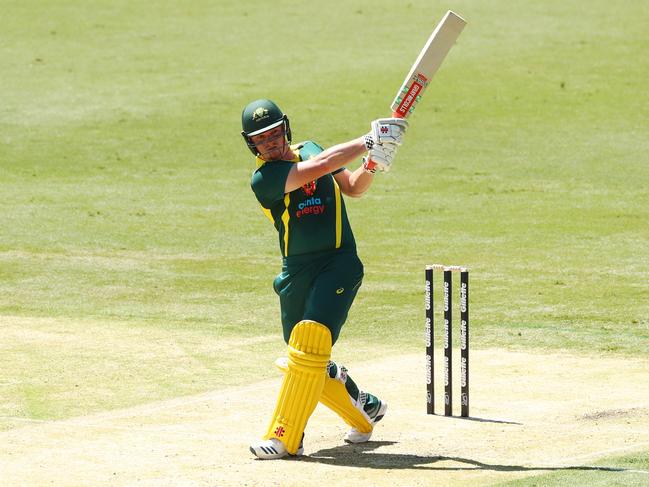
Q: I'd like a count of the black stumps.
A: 3